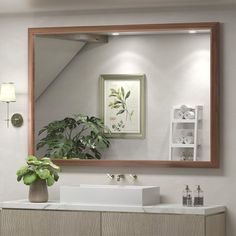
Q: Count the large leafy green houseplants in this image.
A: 2